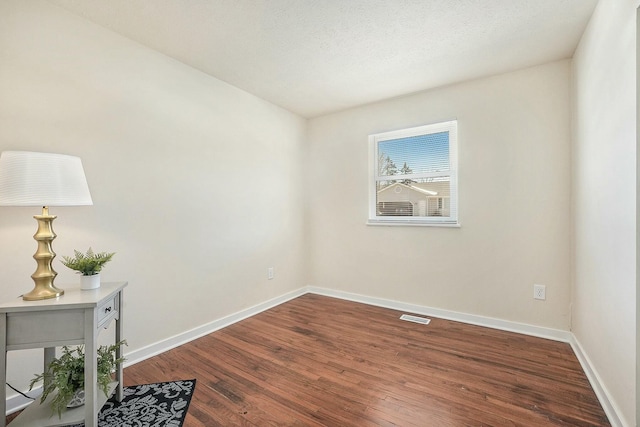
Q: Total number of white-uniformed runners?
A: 0